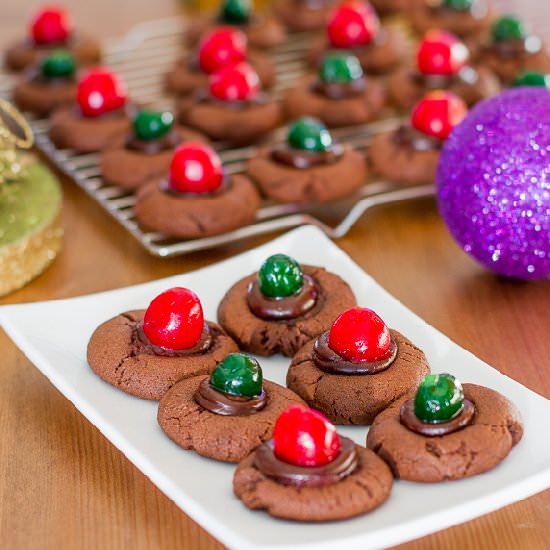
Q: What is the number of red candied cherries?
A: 11